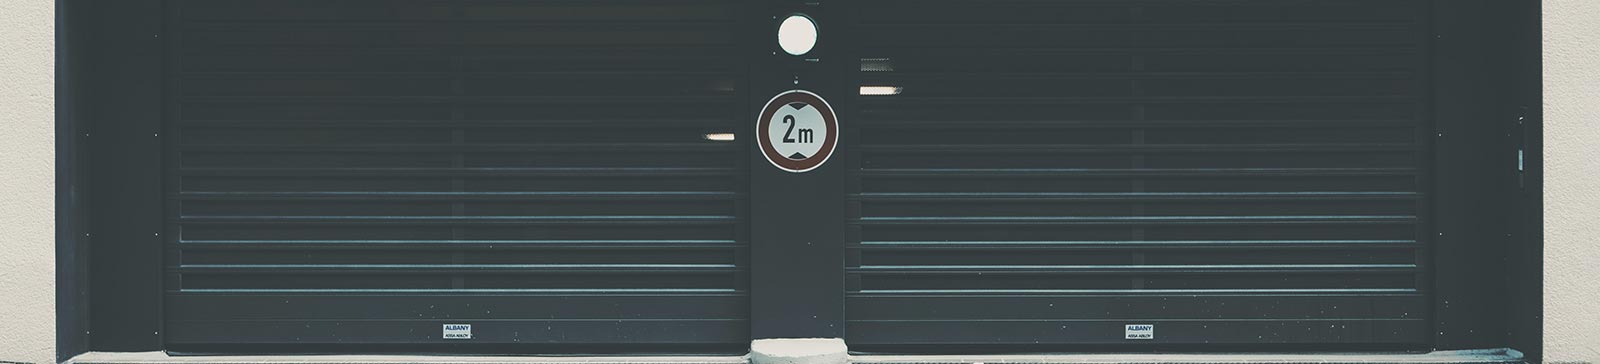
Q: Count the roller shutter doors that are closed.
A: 2